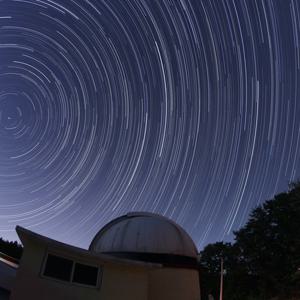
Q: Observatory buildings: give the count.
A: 1